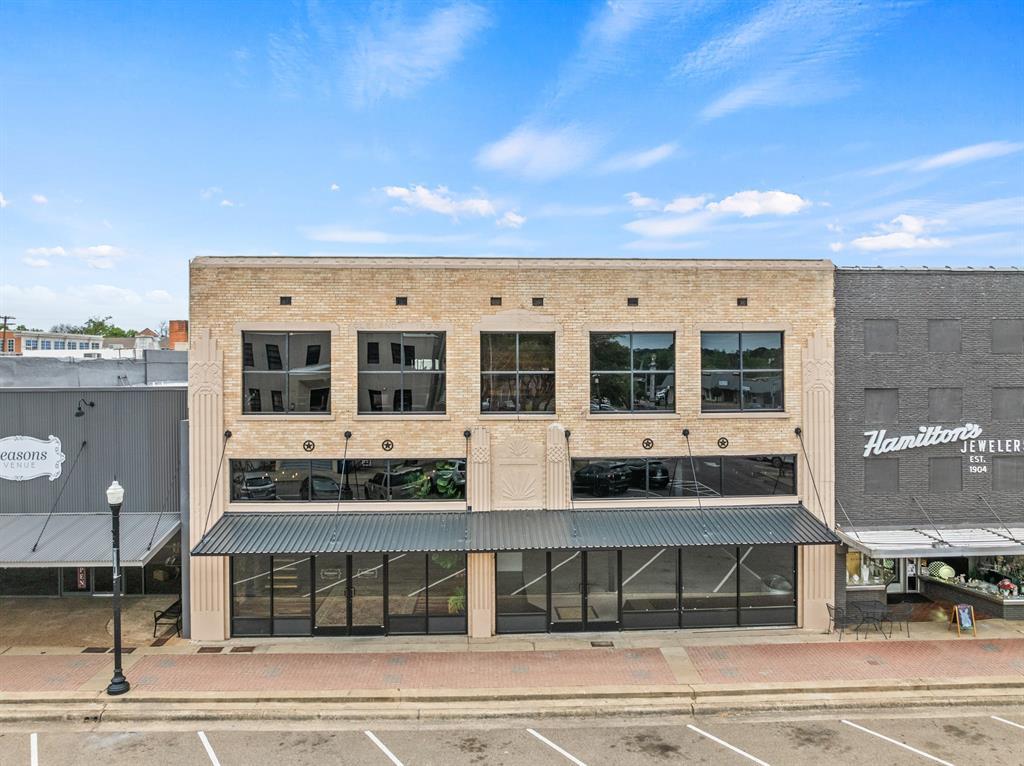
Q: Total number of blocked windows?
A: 9